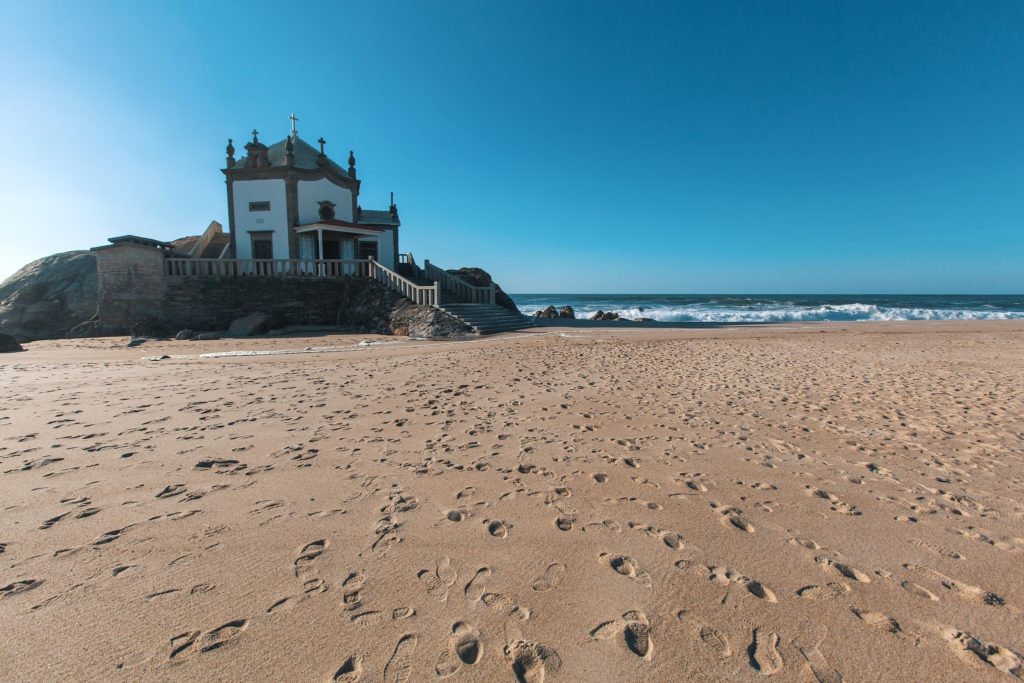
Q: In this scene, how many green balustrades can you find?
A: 0